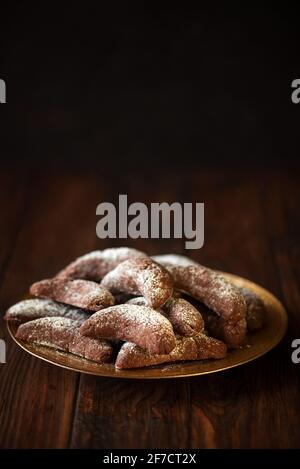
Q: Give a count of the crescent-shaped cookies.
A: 11